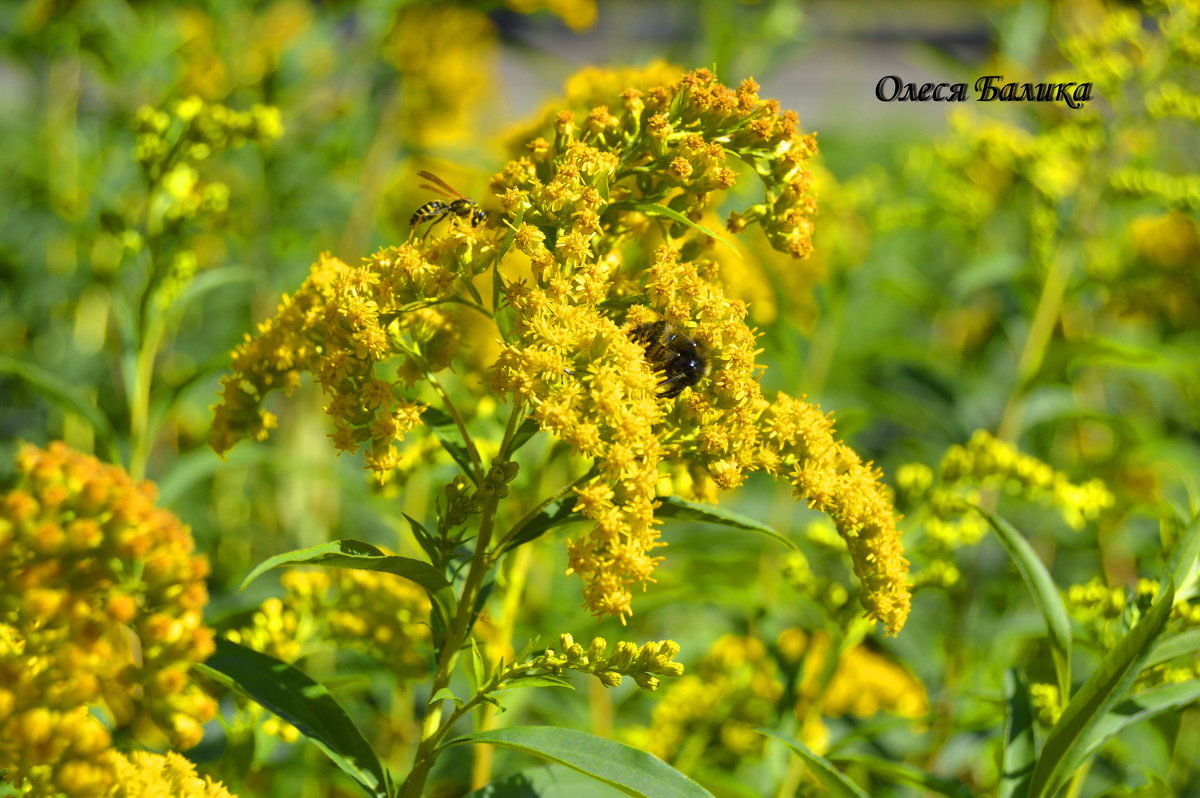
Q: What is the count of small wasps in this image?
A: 1